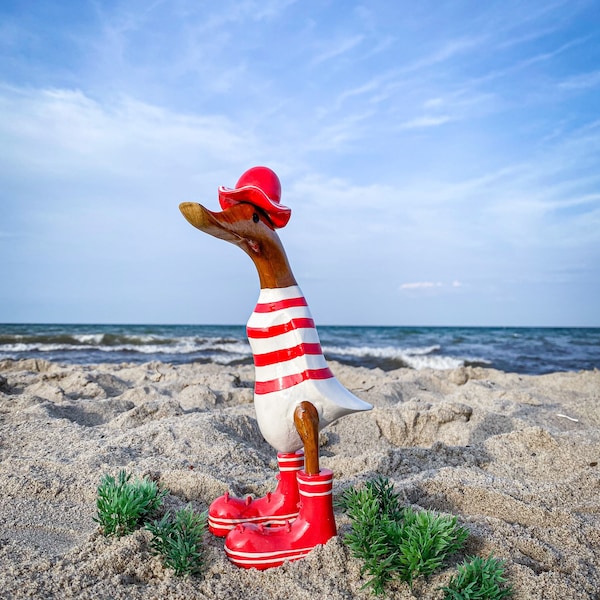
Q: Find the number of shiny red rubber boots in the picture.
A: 2